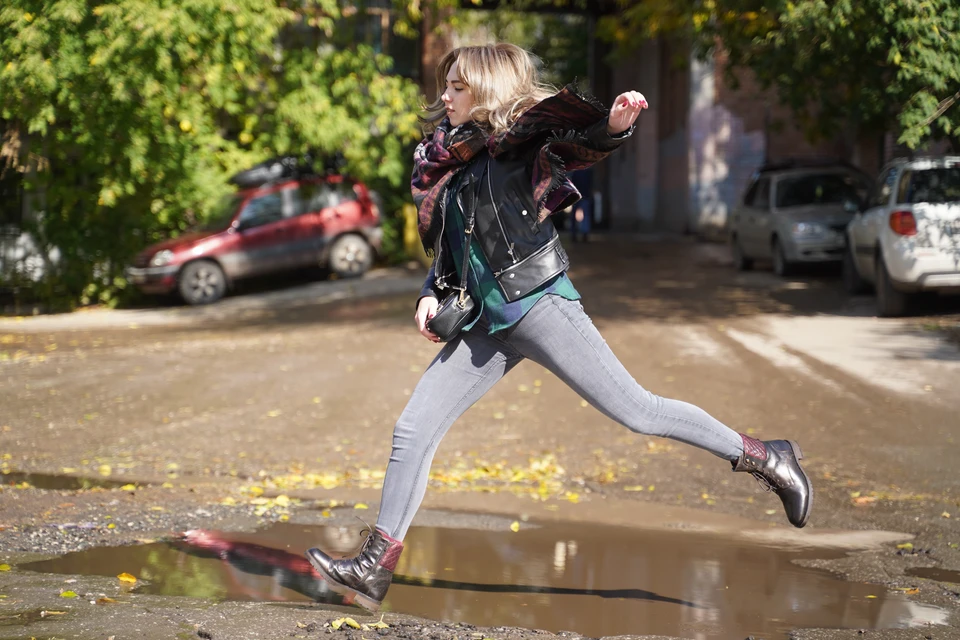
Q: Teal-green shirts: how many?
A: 1